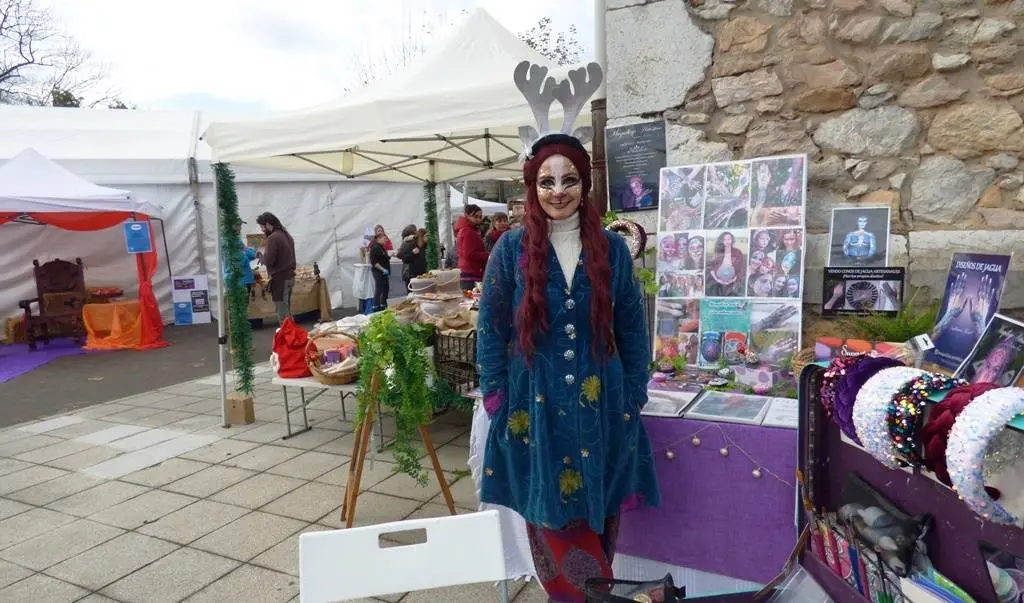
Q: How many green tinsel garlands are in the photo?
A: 2